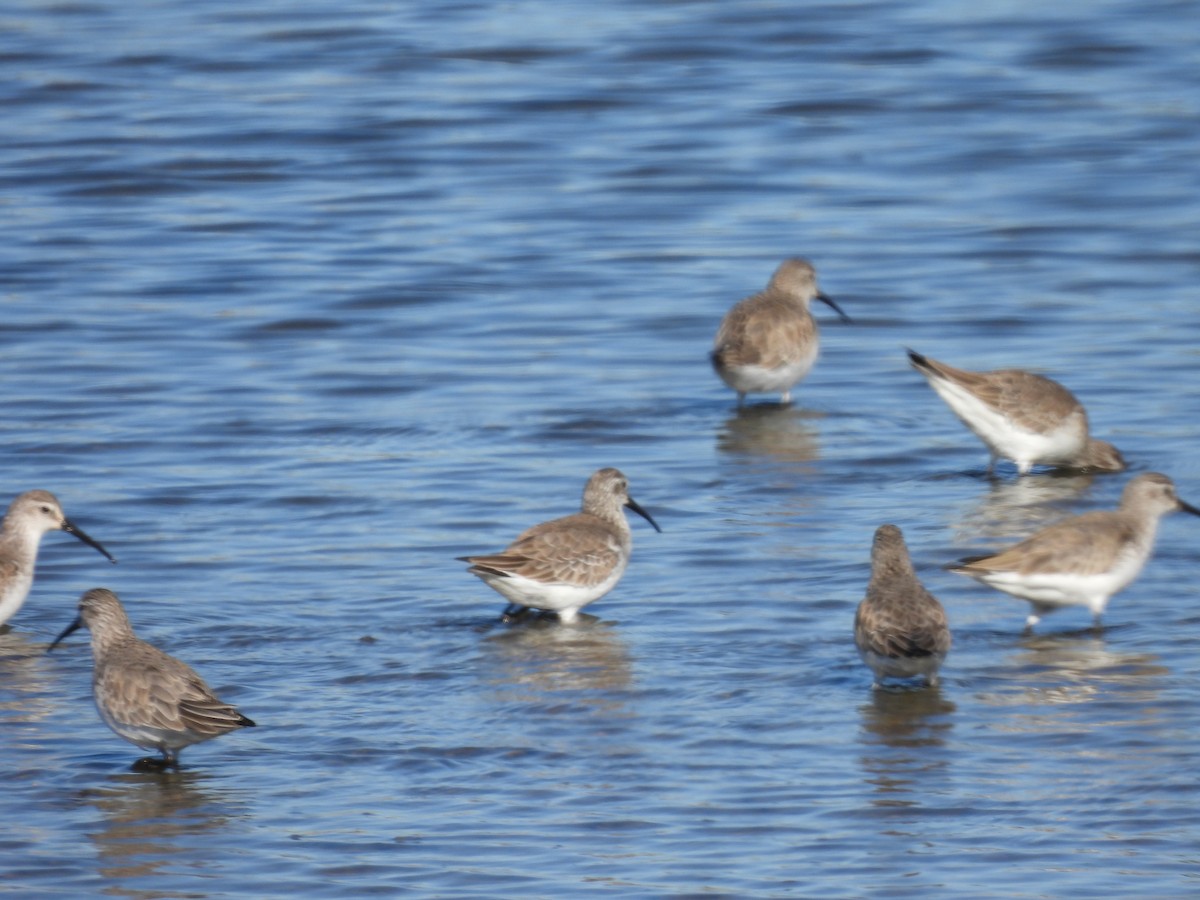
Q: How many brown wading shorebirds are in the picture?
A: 7